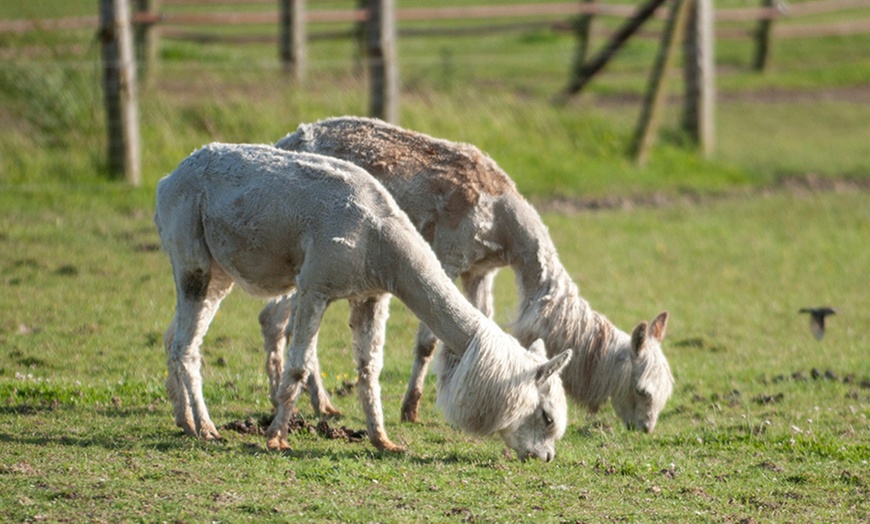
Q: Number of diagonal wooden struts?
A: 2